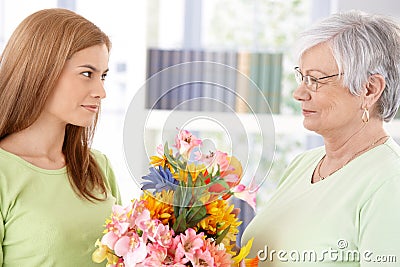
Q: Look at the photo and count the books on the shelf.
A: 12